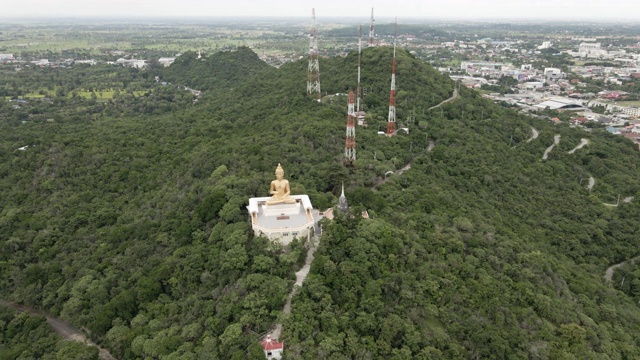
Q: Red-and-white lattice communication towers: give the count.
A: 5